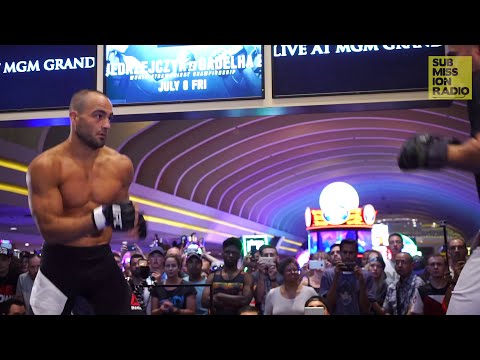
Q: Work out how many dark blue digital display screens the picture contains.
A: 2